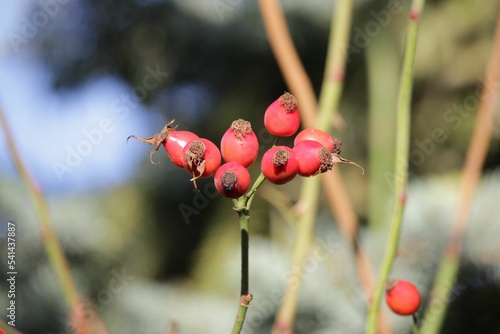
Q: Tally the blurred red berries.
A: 1